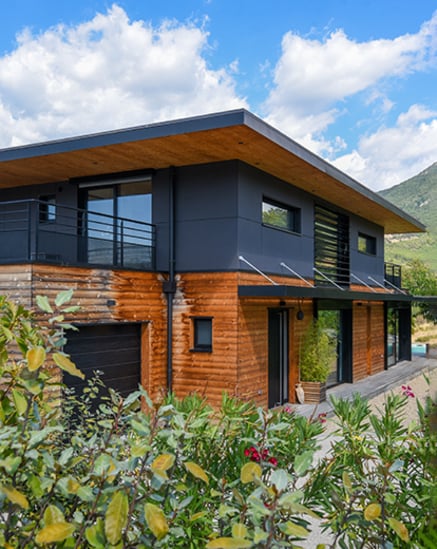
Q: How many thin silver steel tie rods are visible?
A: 6